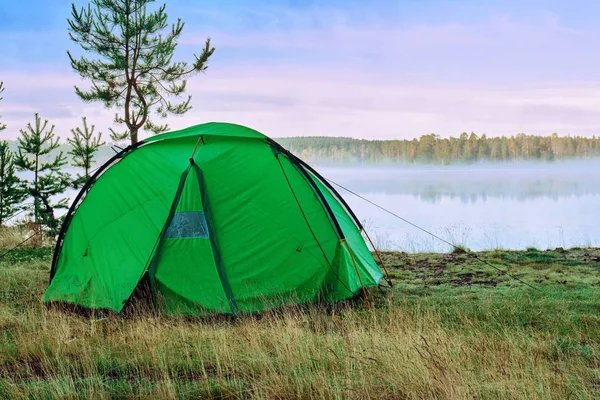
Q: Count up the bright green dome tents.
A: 1